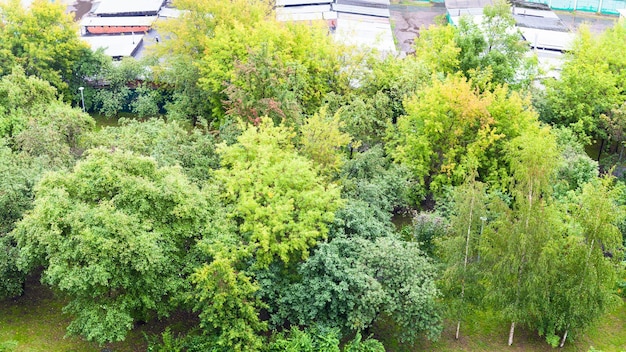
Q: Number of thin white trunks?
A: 3